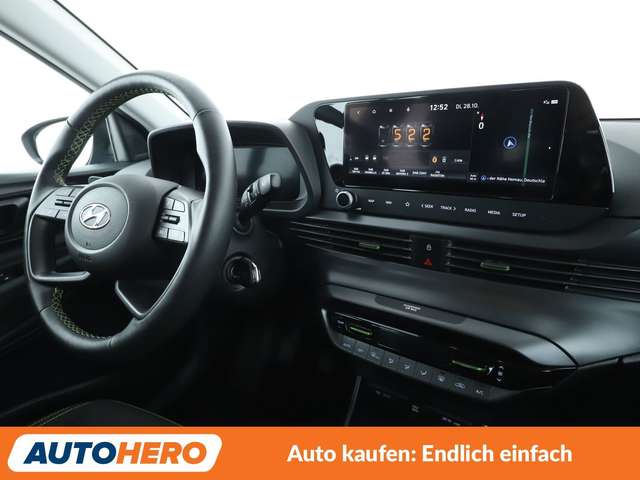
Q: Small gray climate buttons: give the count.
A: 9